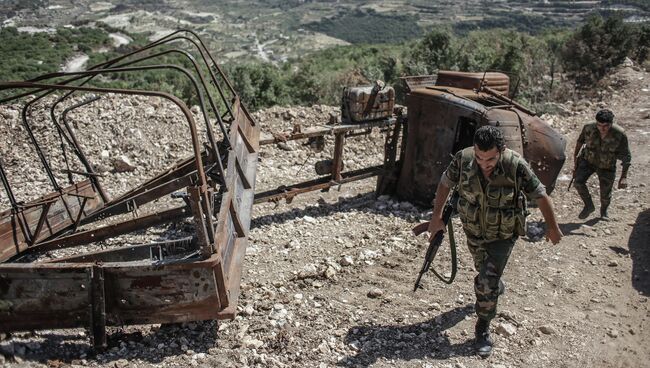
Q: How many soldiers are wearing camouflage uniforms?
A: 2